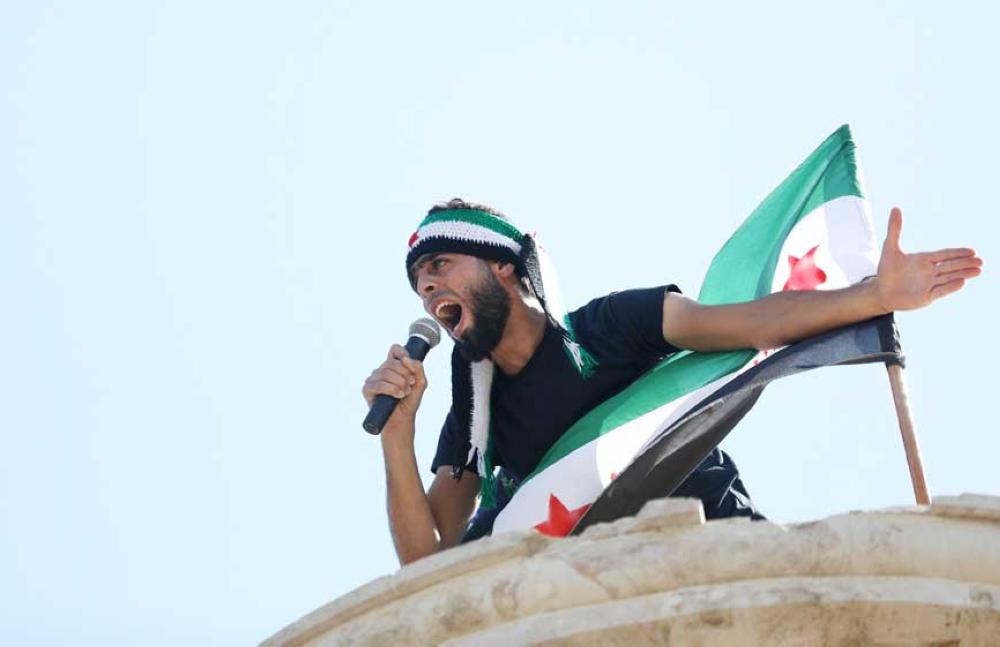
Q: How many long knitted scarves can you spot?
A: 1